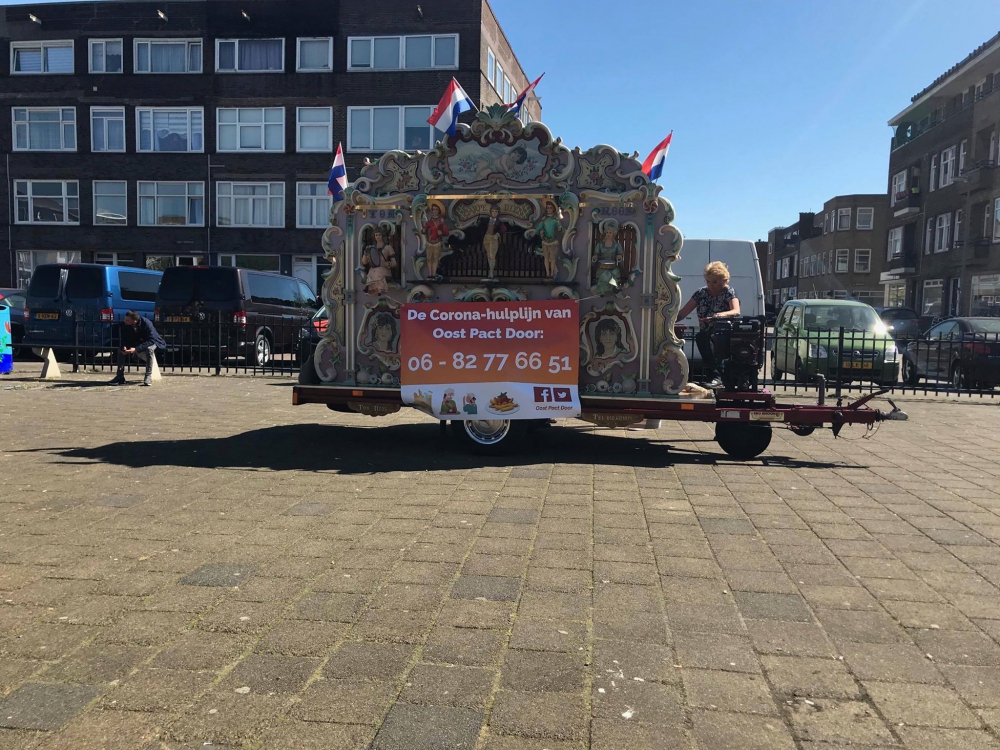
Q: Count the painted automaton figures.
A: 5